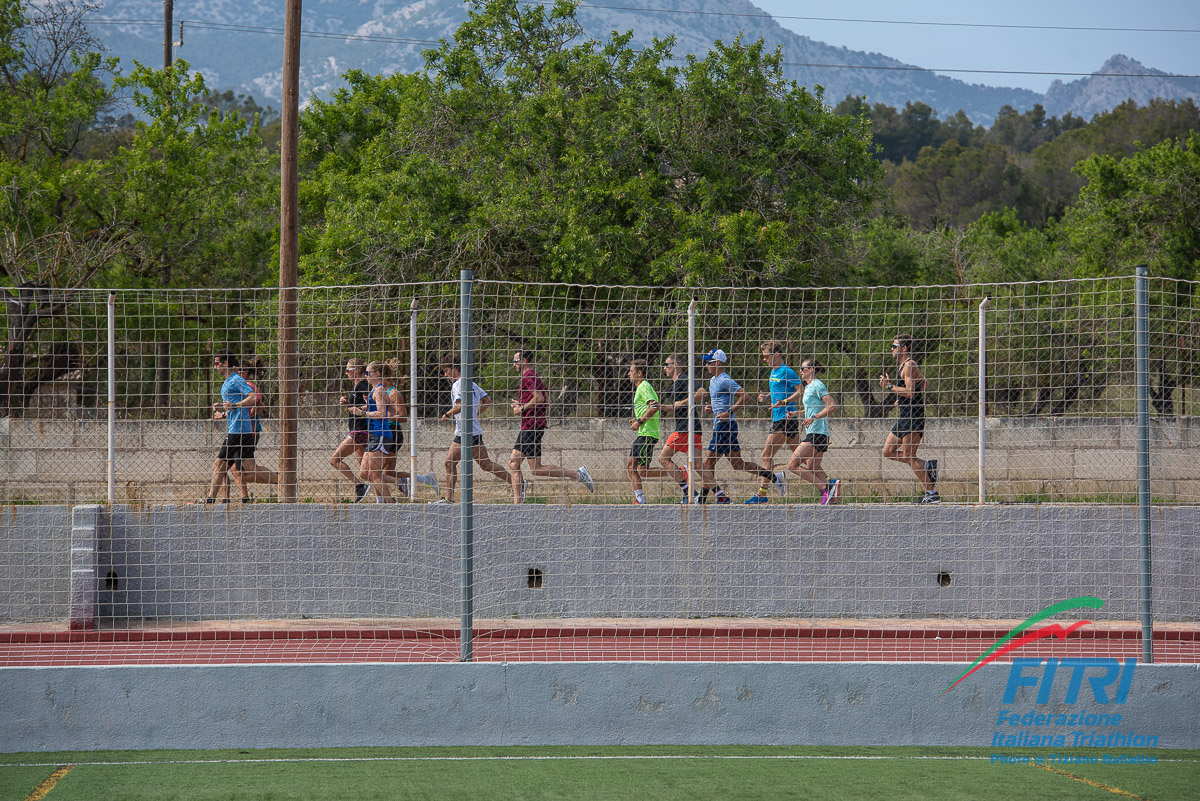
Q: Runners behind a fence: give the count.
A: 13